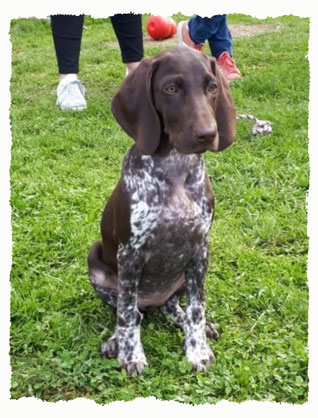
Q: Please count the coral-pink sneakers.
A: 2